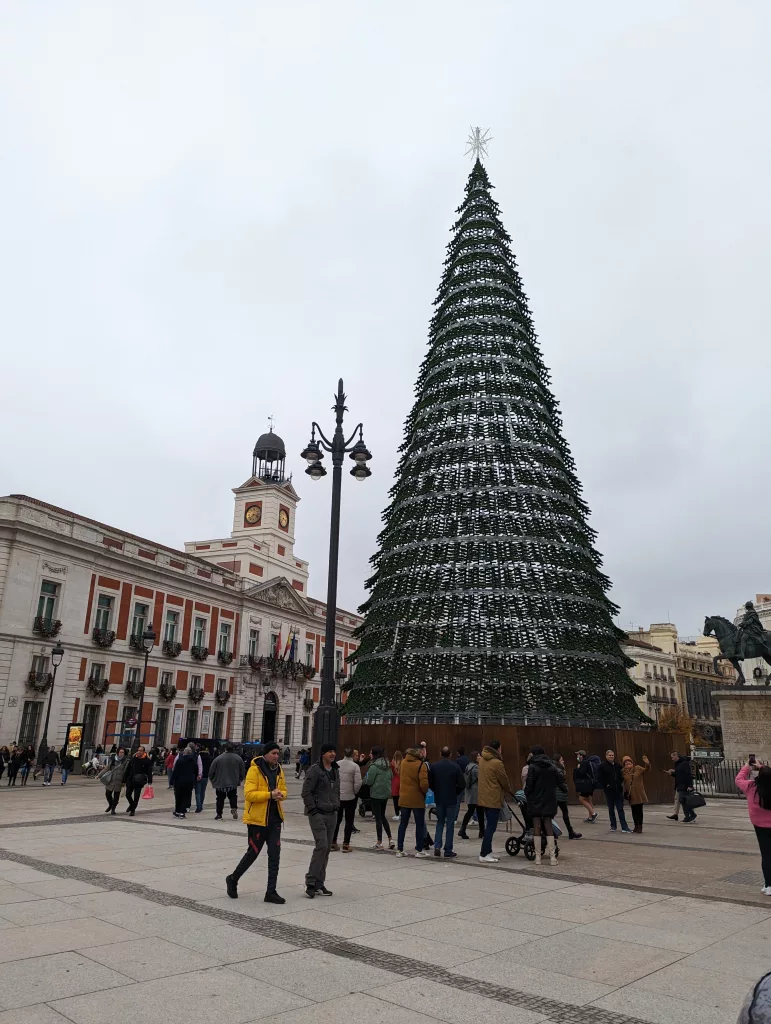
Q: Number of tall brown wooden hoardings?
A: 1